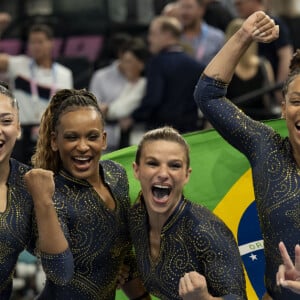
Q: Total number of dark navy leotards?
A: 4